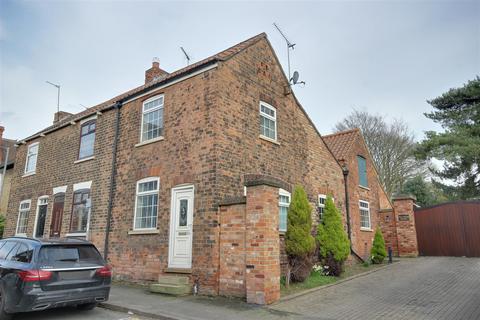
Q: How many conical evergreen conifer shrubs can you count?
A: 3